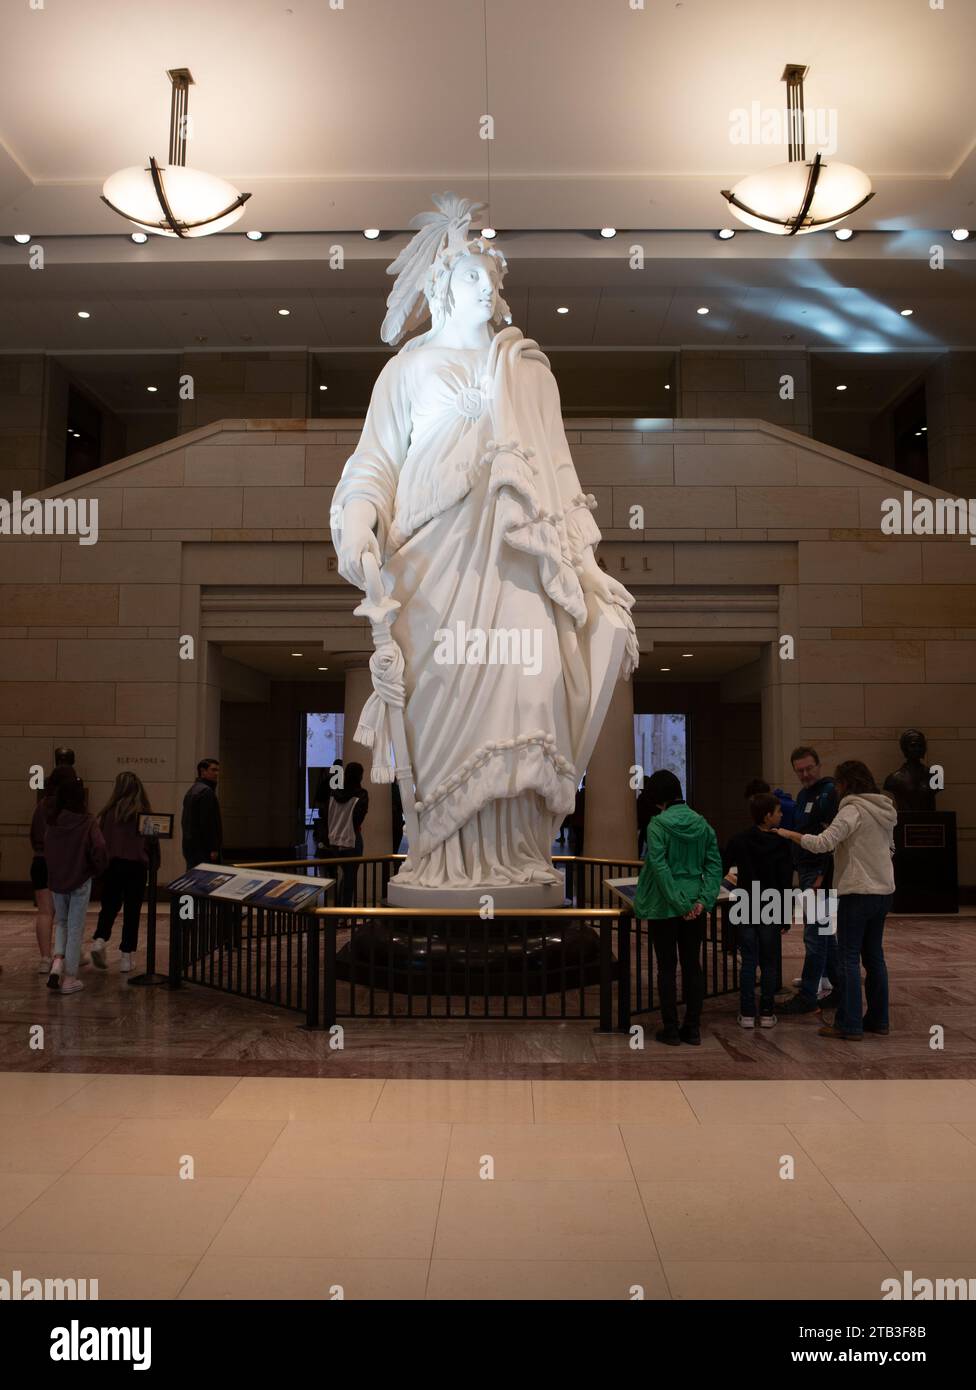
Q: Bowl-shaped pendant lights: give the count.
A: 2